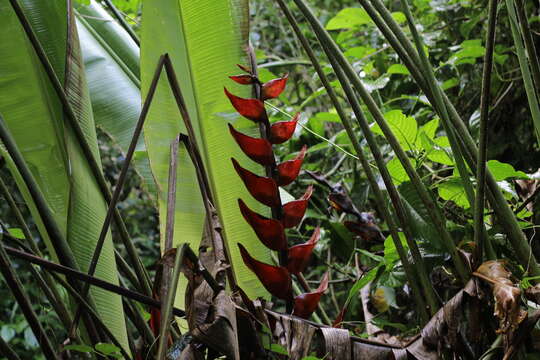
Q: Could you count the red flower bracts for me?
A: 13